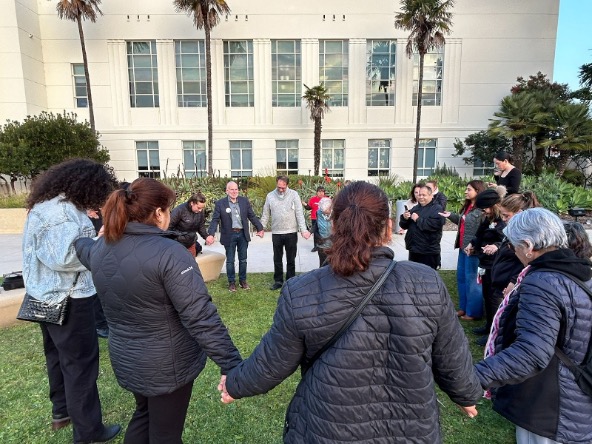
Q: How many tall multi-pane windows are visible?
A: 7